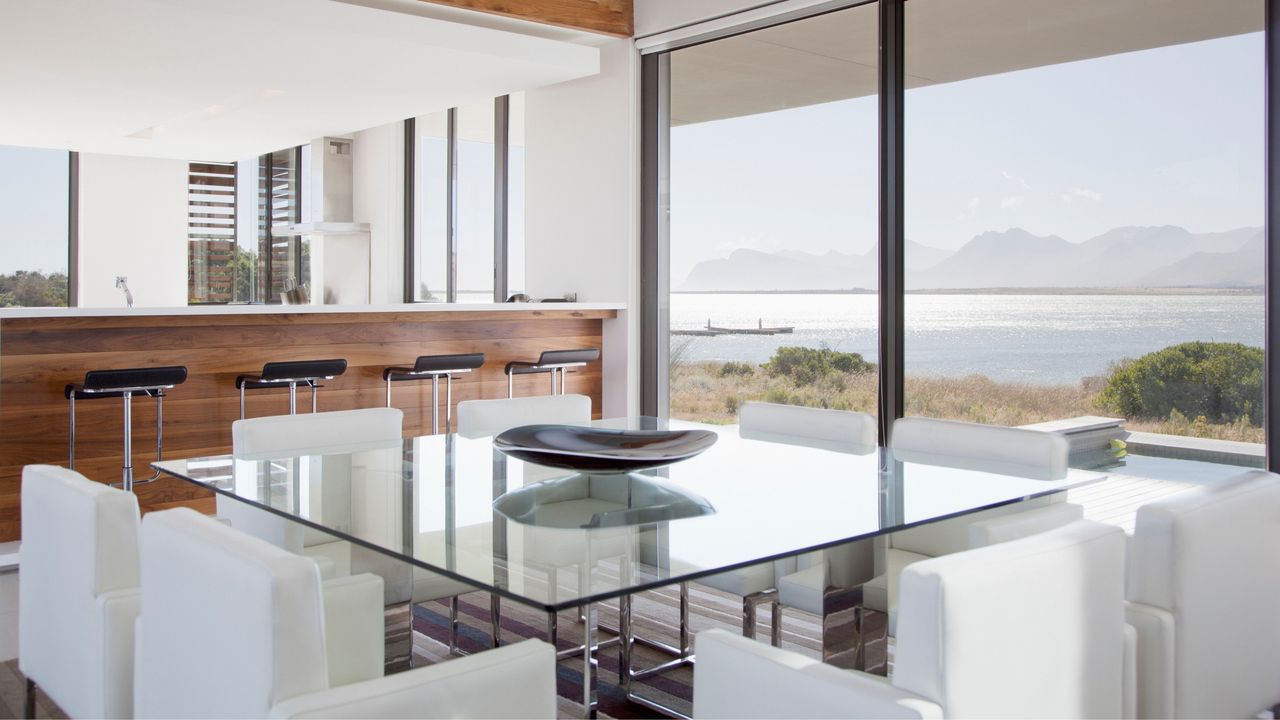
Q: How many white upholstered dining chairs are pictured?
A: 8